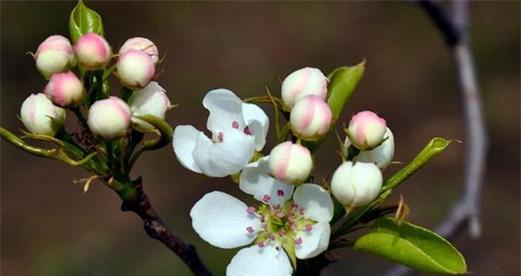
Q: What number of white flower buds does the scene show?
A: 14